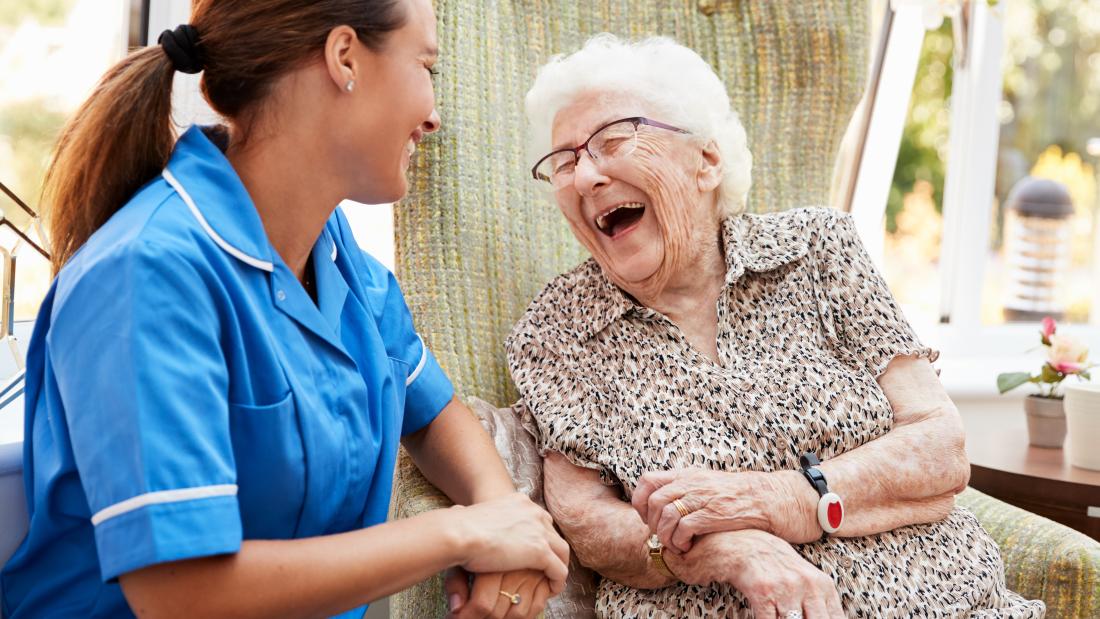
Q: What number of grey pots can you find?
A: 1